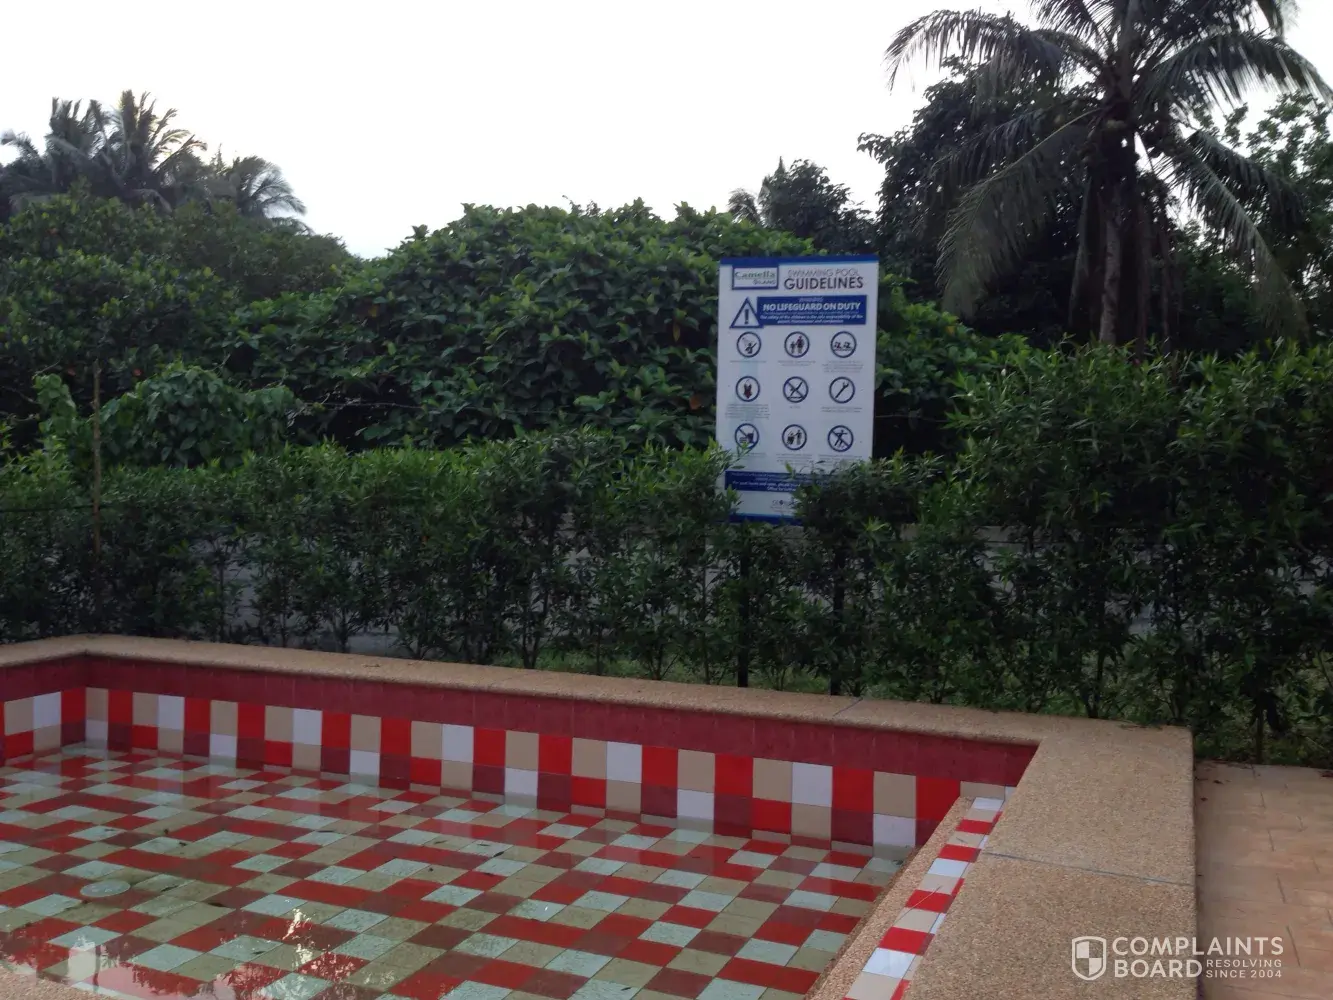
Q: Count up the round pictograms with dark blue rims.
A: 9